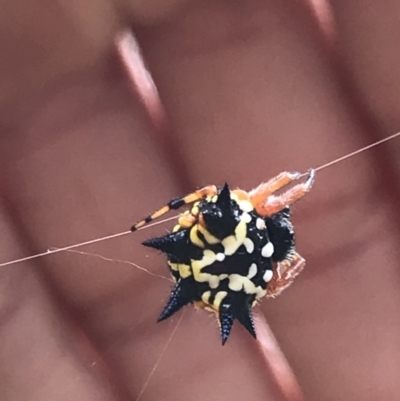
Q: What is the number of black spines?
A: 5